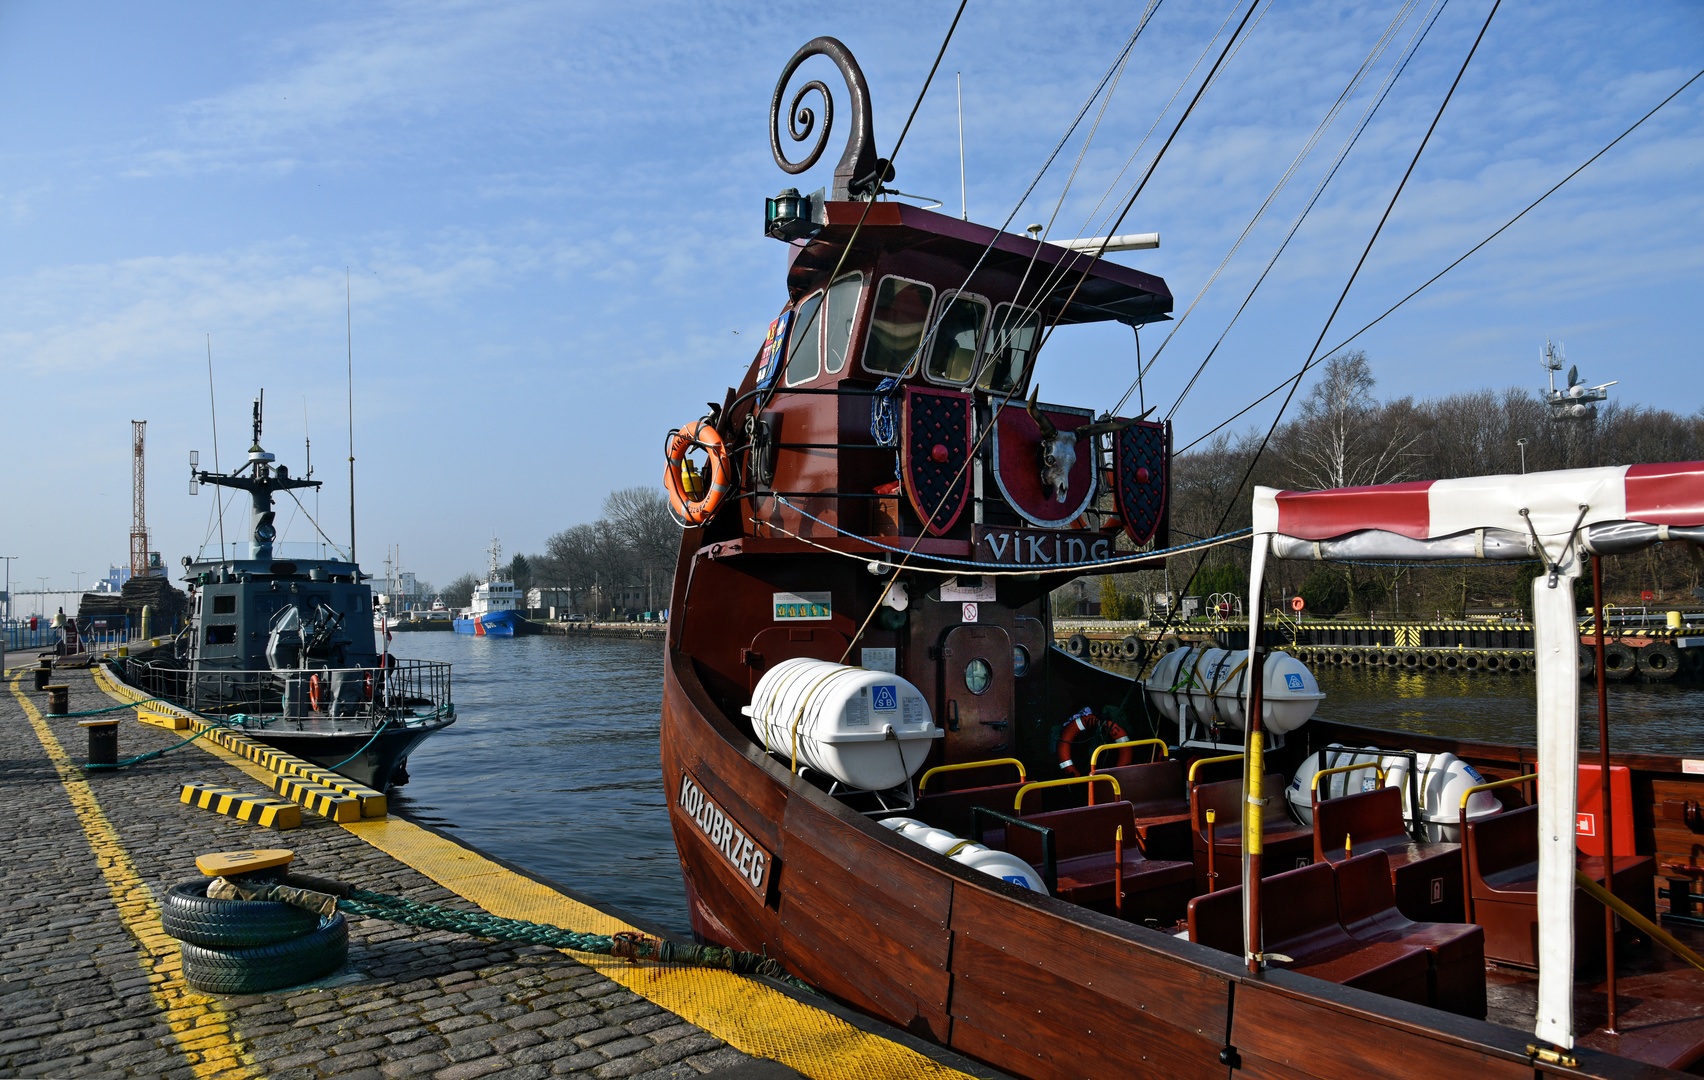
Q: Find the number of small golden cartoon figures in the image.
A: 5